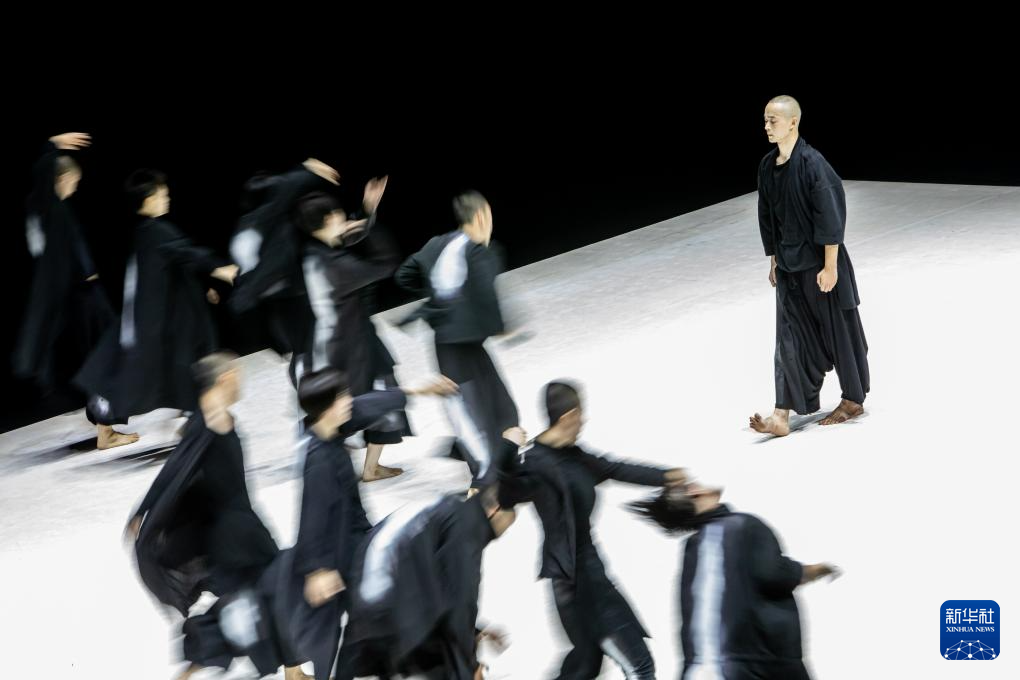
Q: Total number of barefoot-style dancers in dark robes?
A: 11